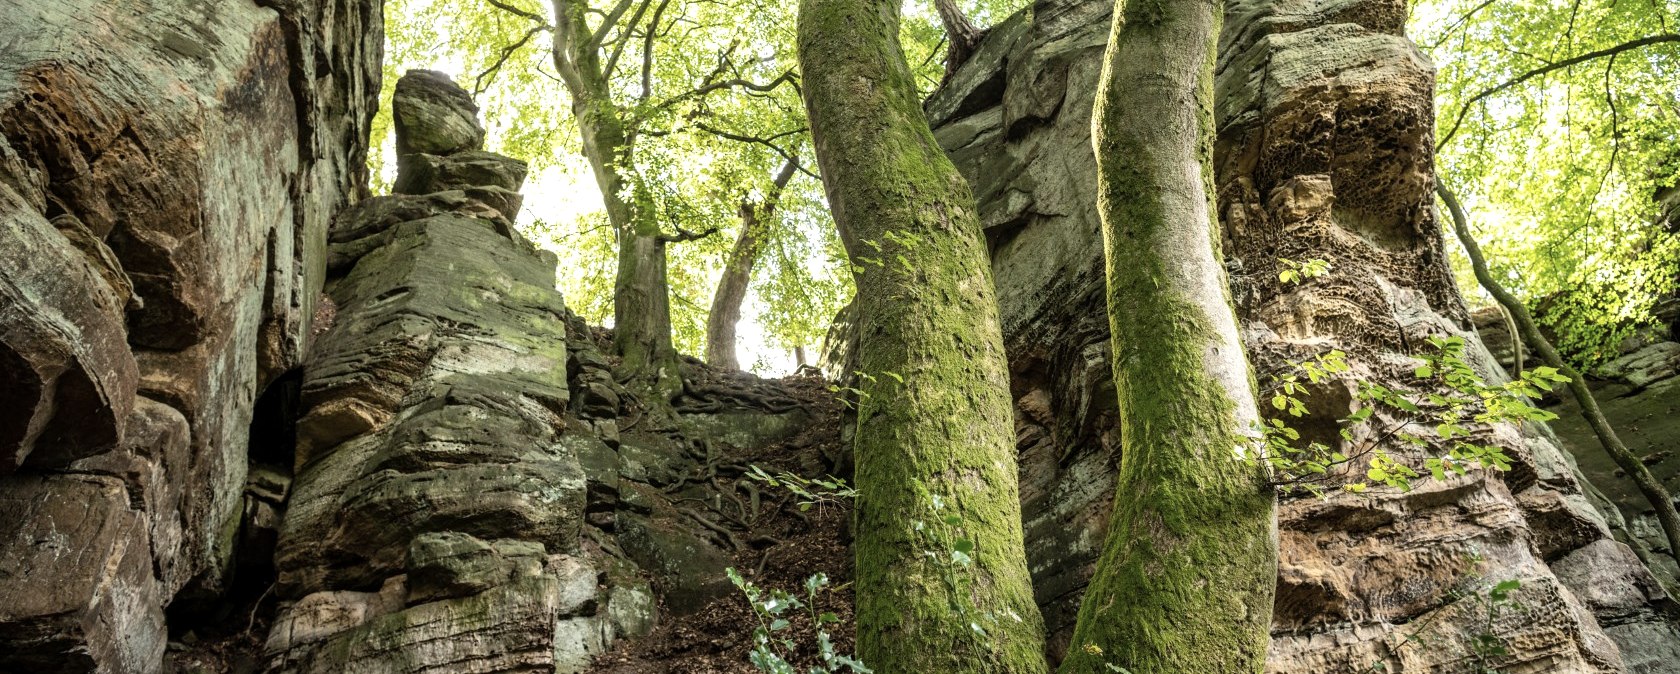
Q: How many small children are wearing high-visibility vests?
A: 0